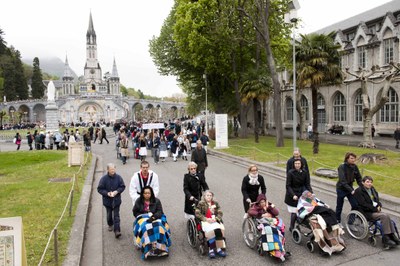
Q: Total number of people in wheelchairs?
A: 5